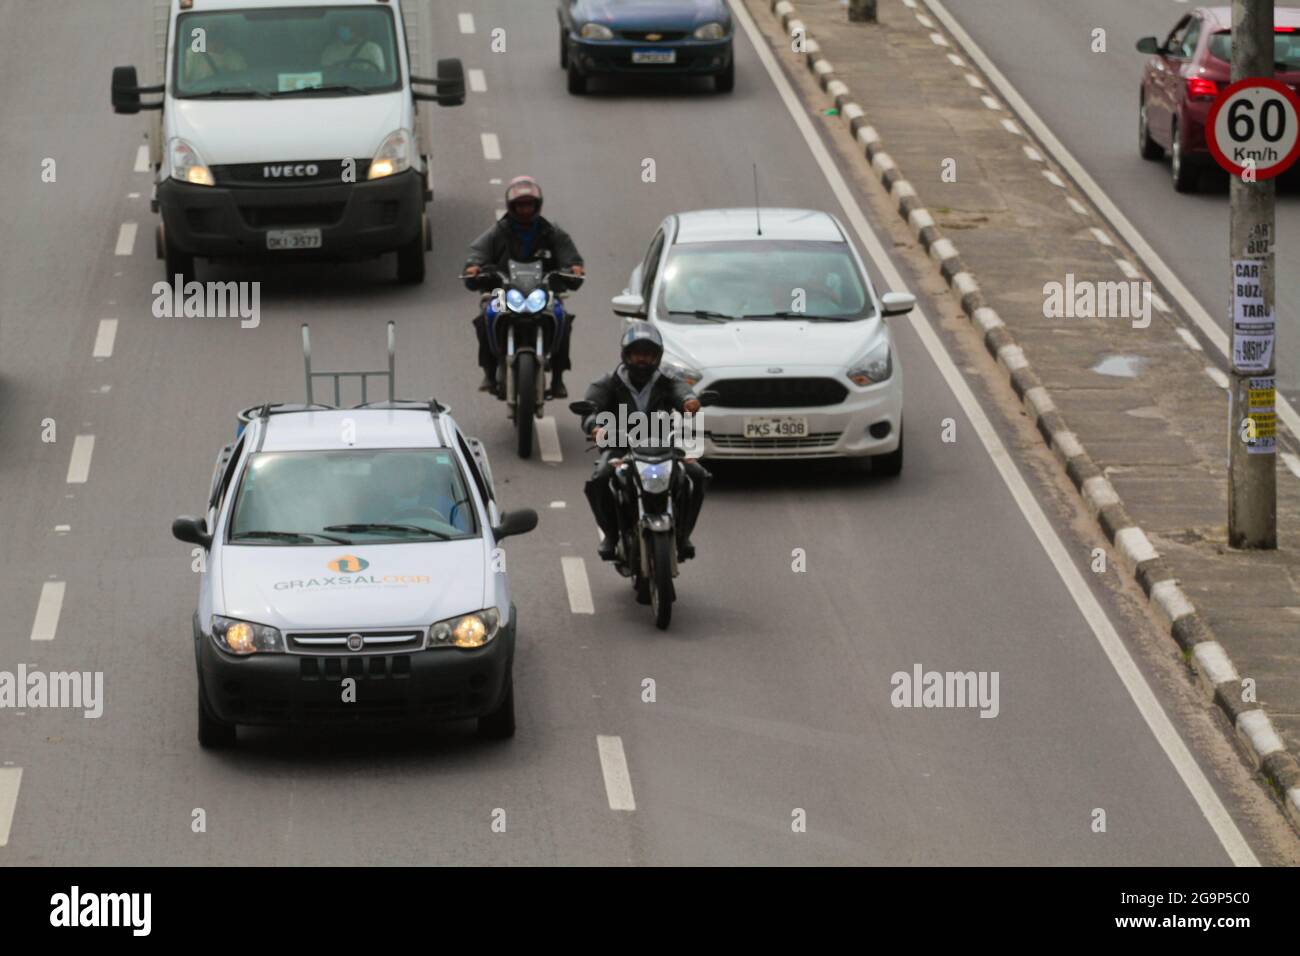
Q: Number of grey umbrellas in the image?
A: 0